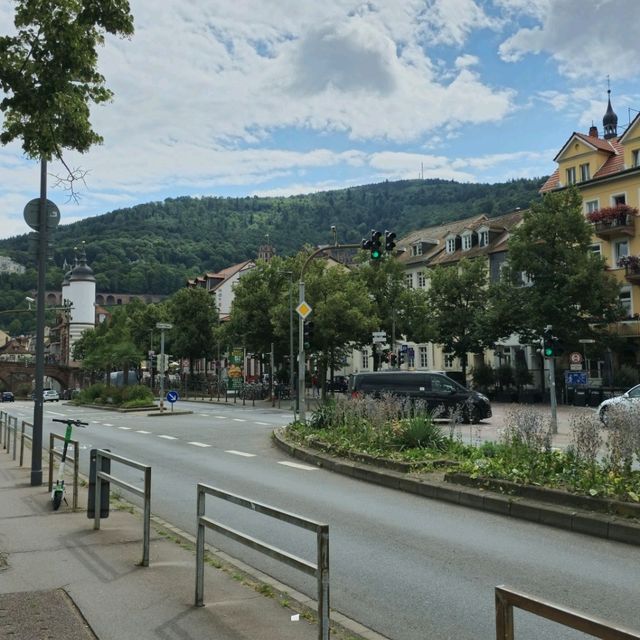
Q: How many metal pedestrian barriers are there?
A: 7